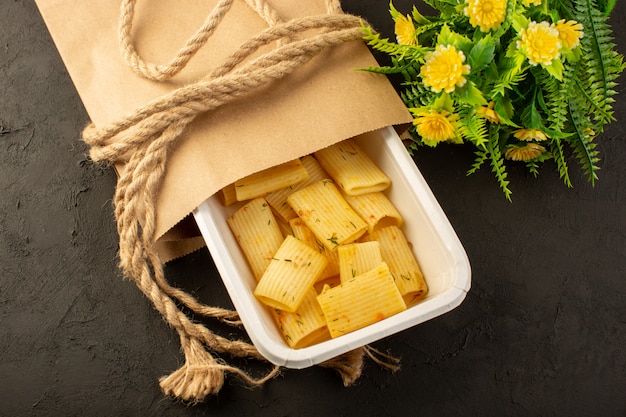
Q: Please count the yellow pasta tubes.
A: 13